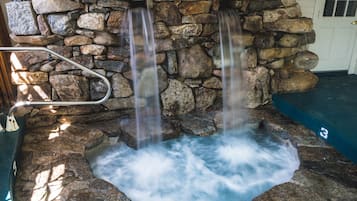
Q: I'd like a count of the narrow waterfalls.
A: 2